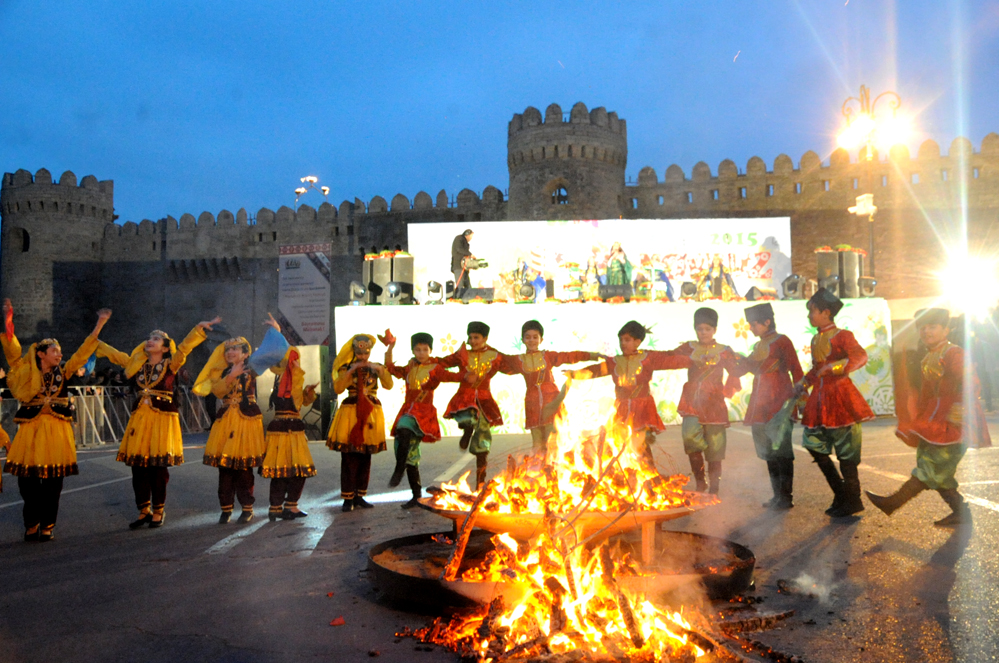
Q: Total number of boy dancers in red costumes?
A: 8